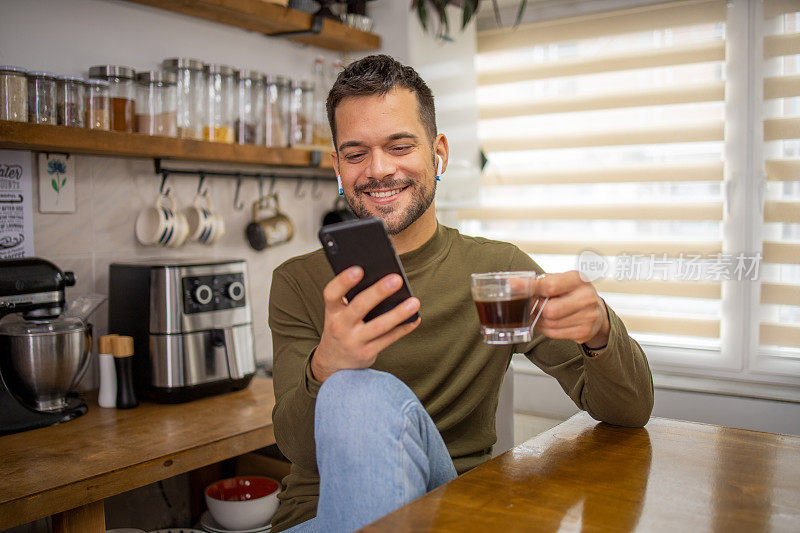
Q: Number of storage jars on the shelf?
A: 11